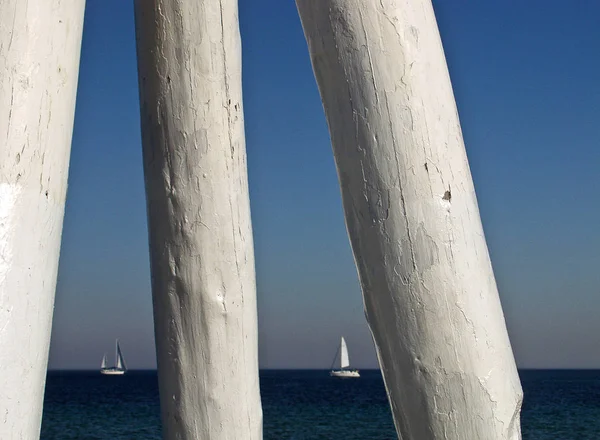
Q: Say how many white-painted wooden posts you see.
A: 3